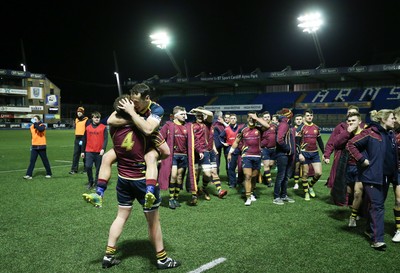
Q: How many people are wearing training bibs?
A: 4